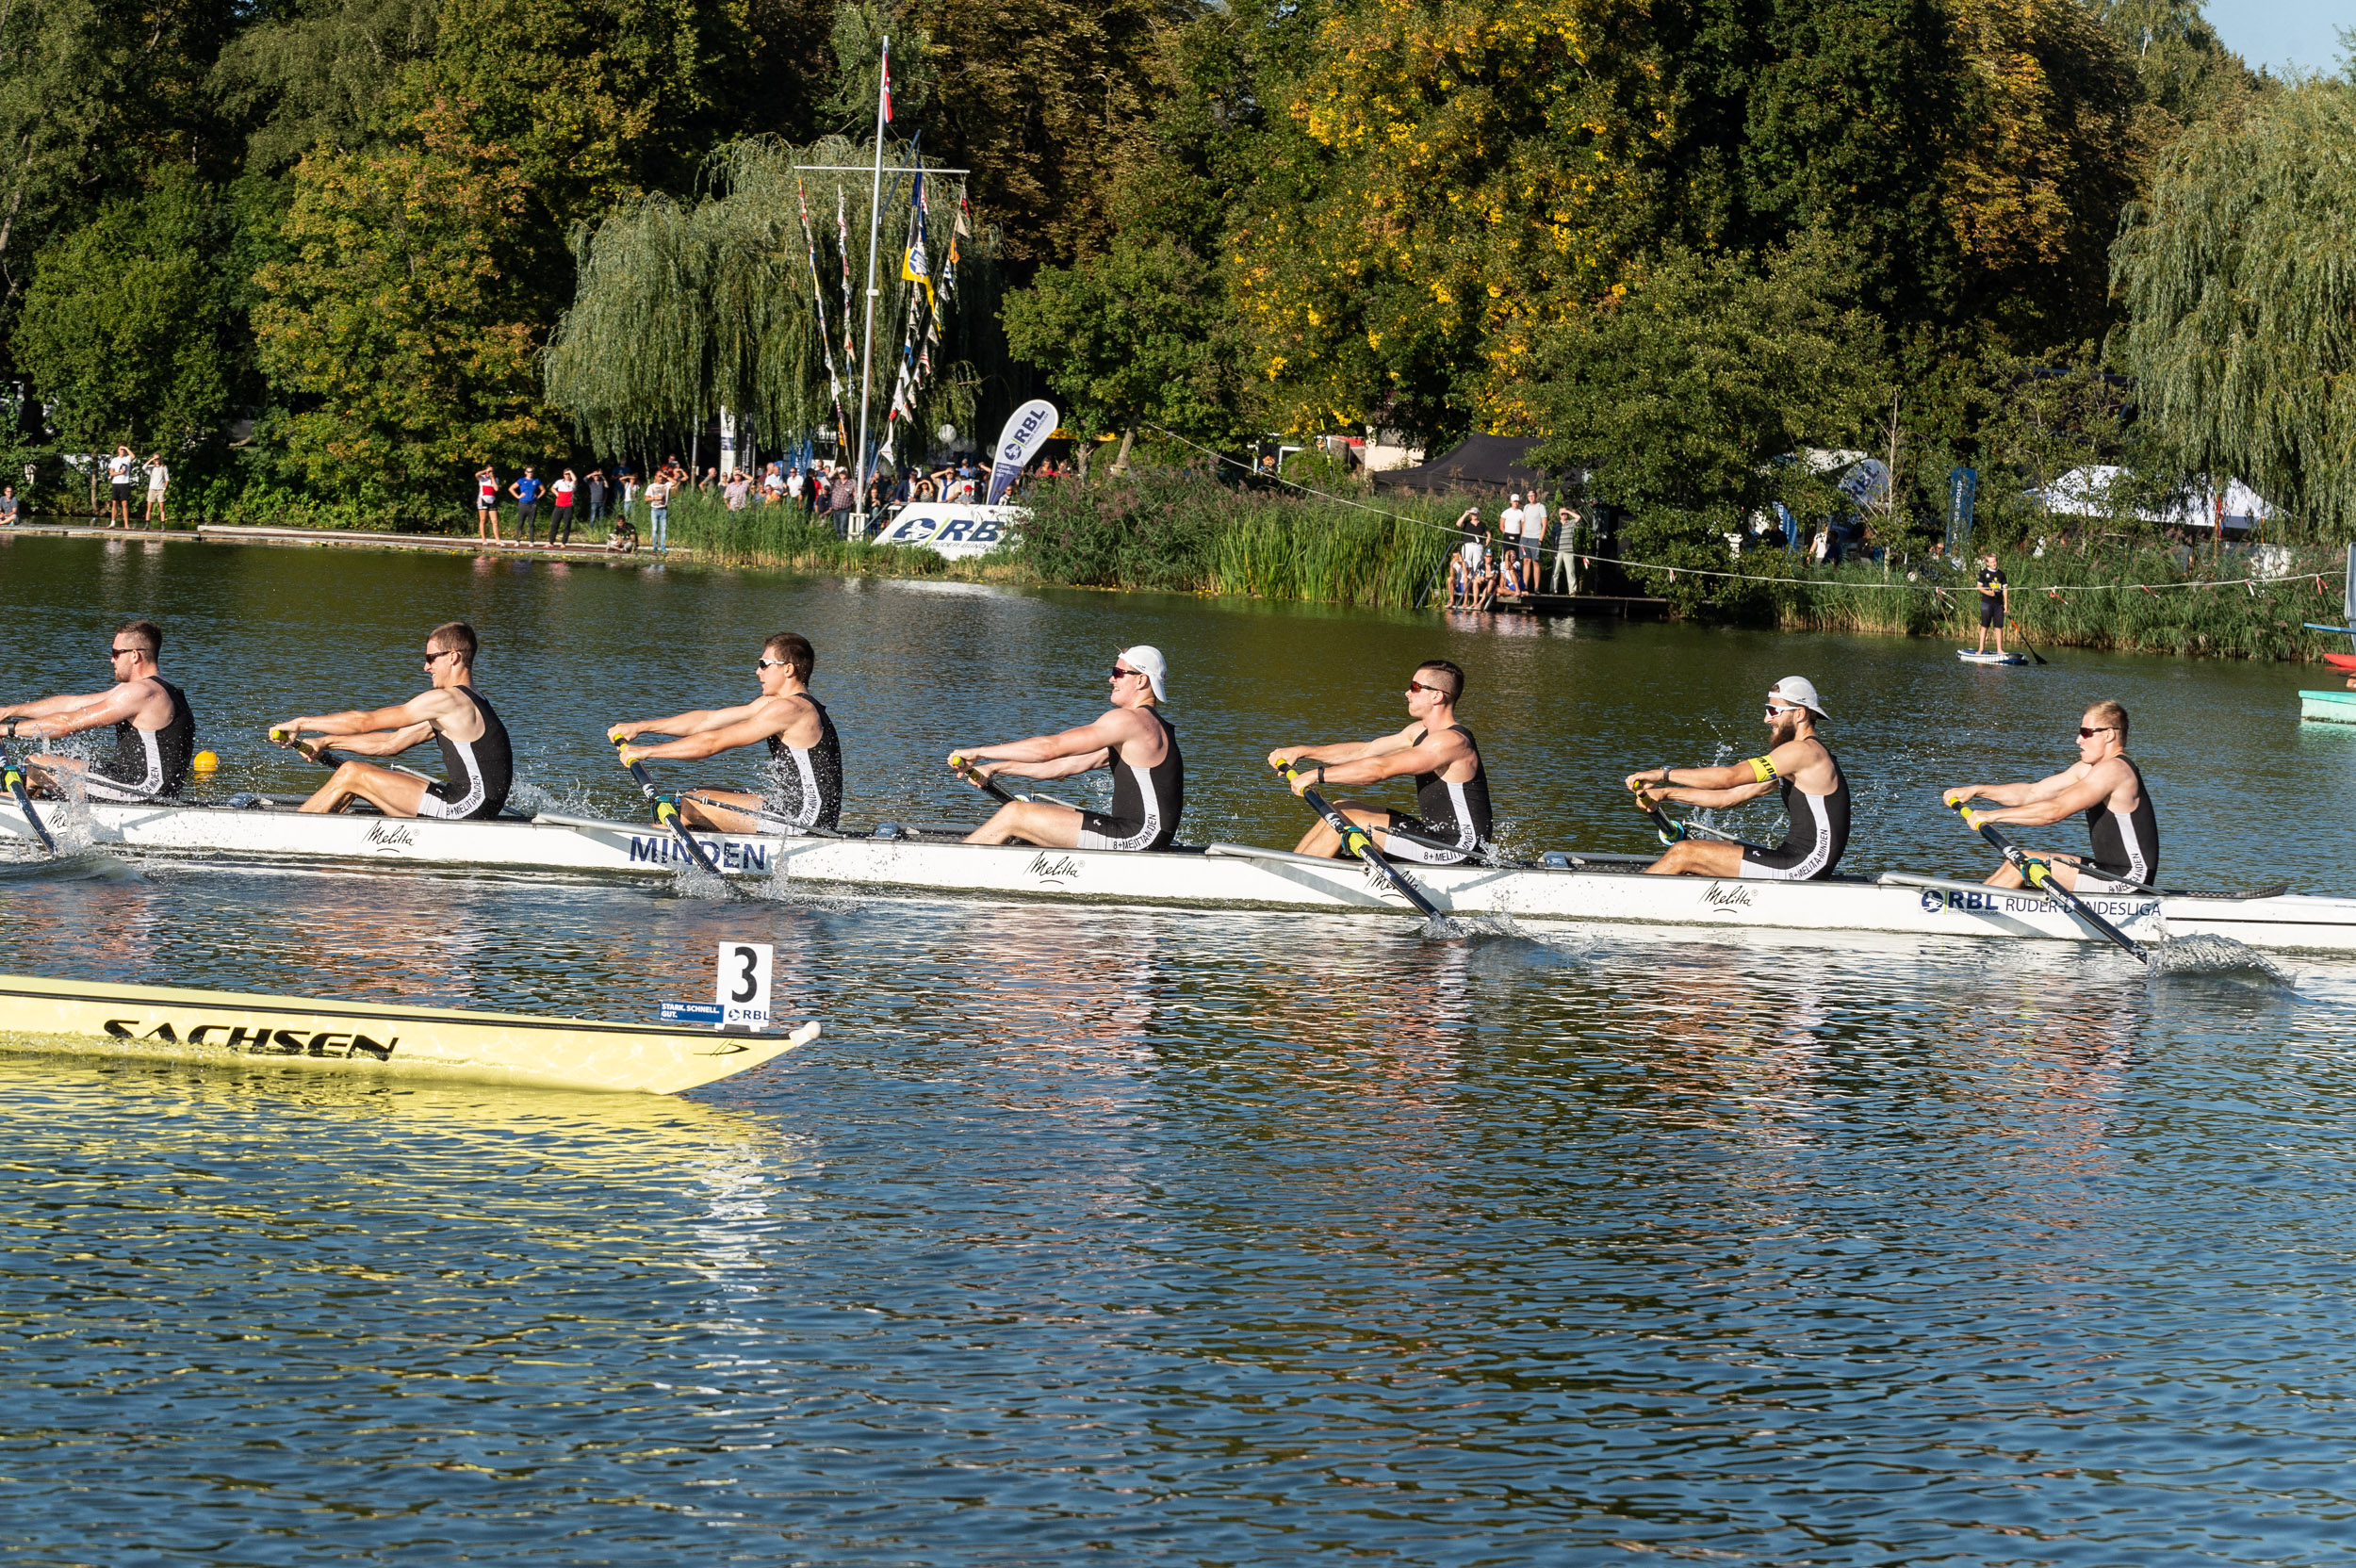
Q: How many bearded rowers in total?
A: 1